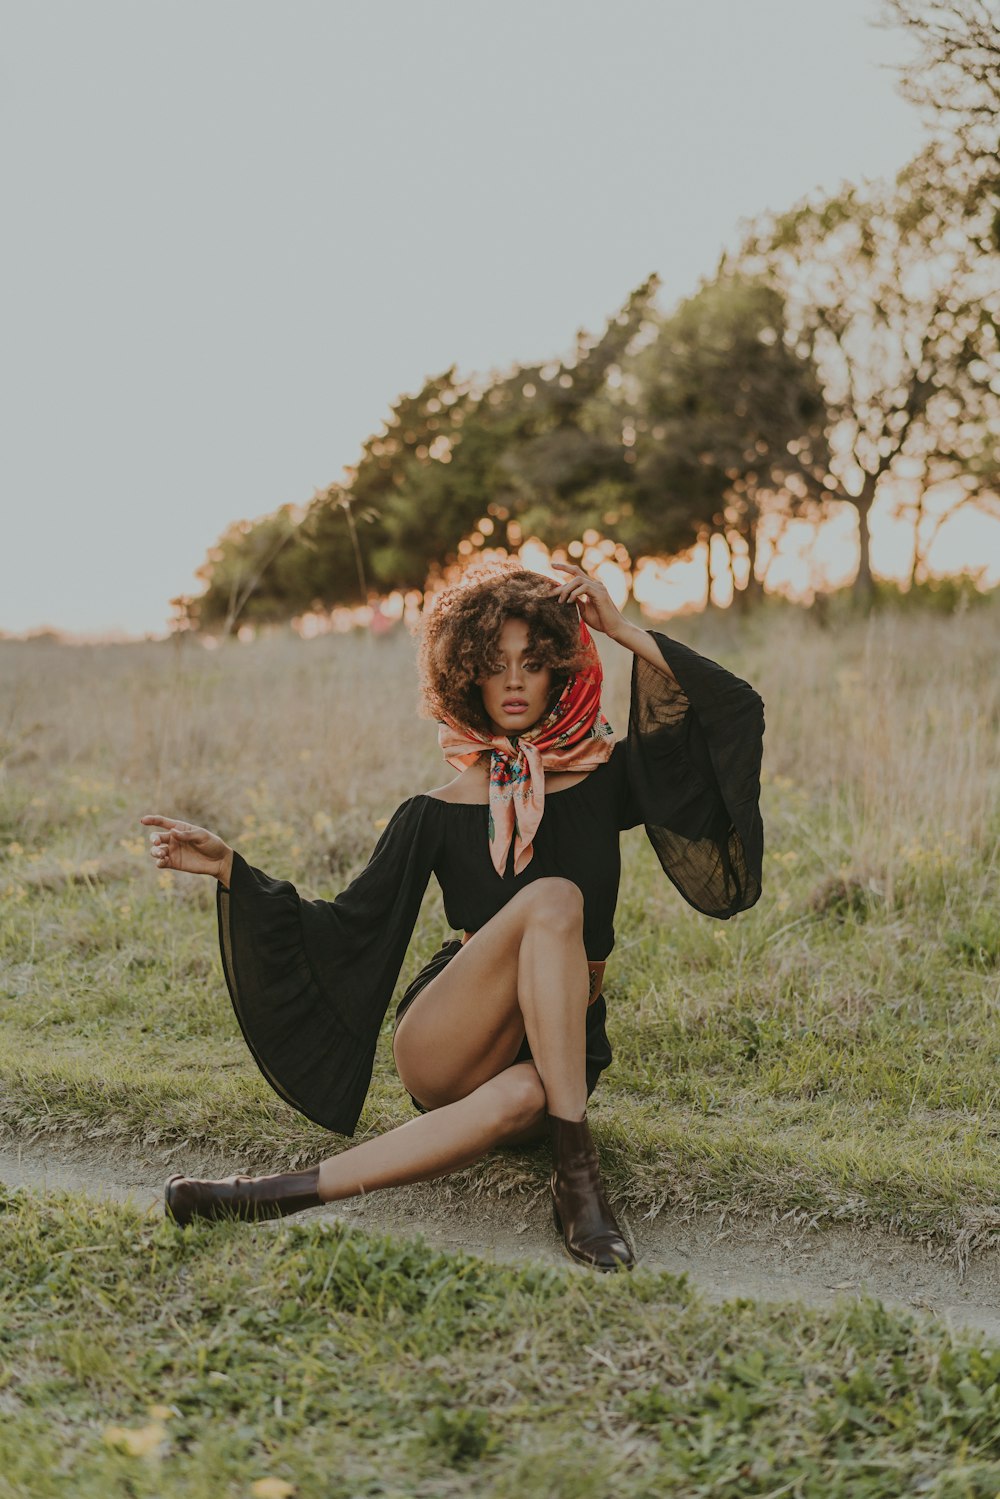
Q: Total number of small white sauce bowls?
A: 0